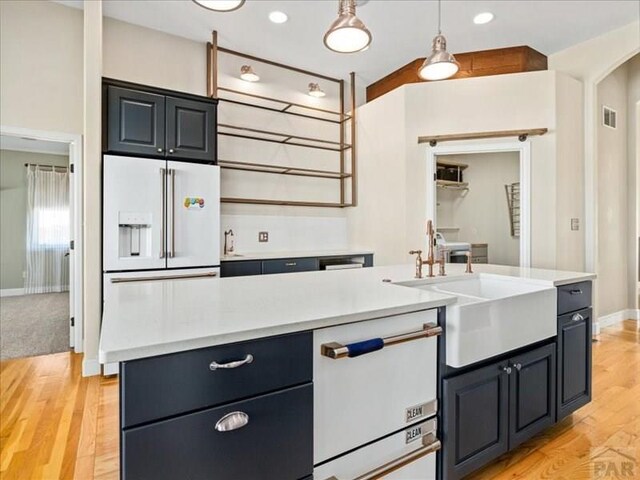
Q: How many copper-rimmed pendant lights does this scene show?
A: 3